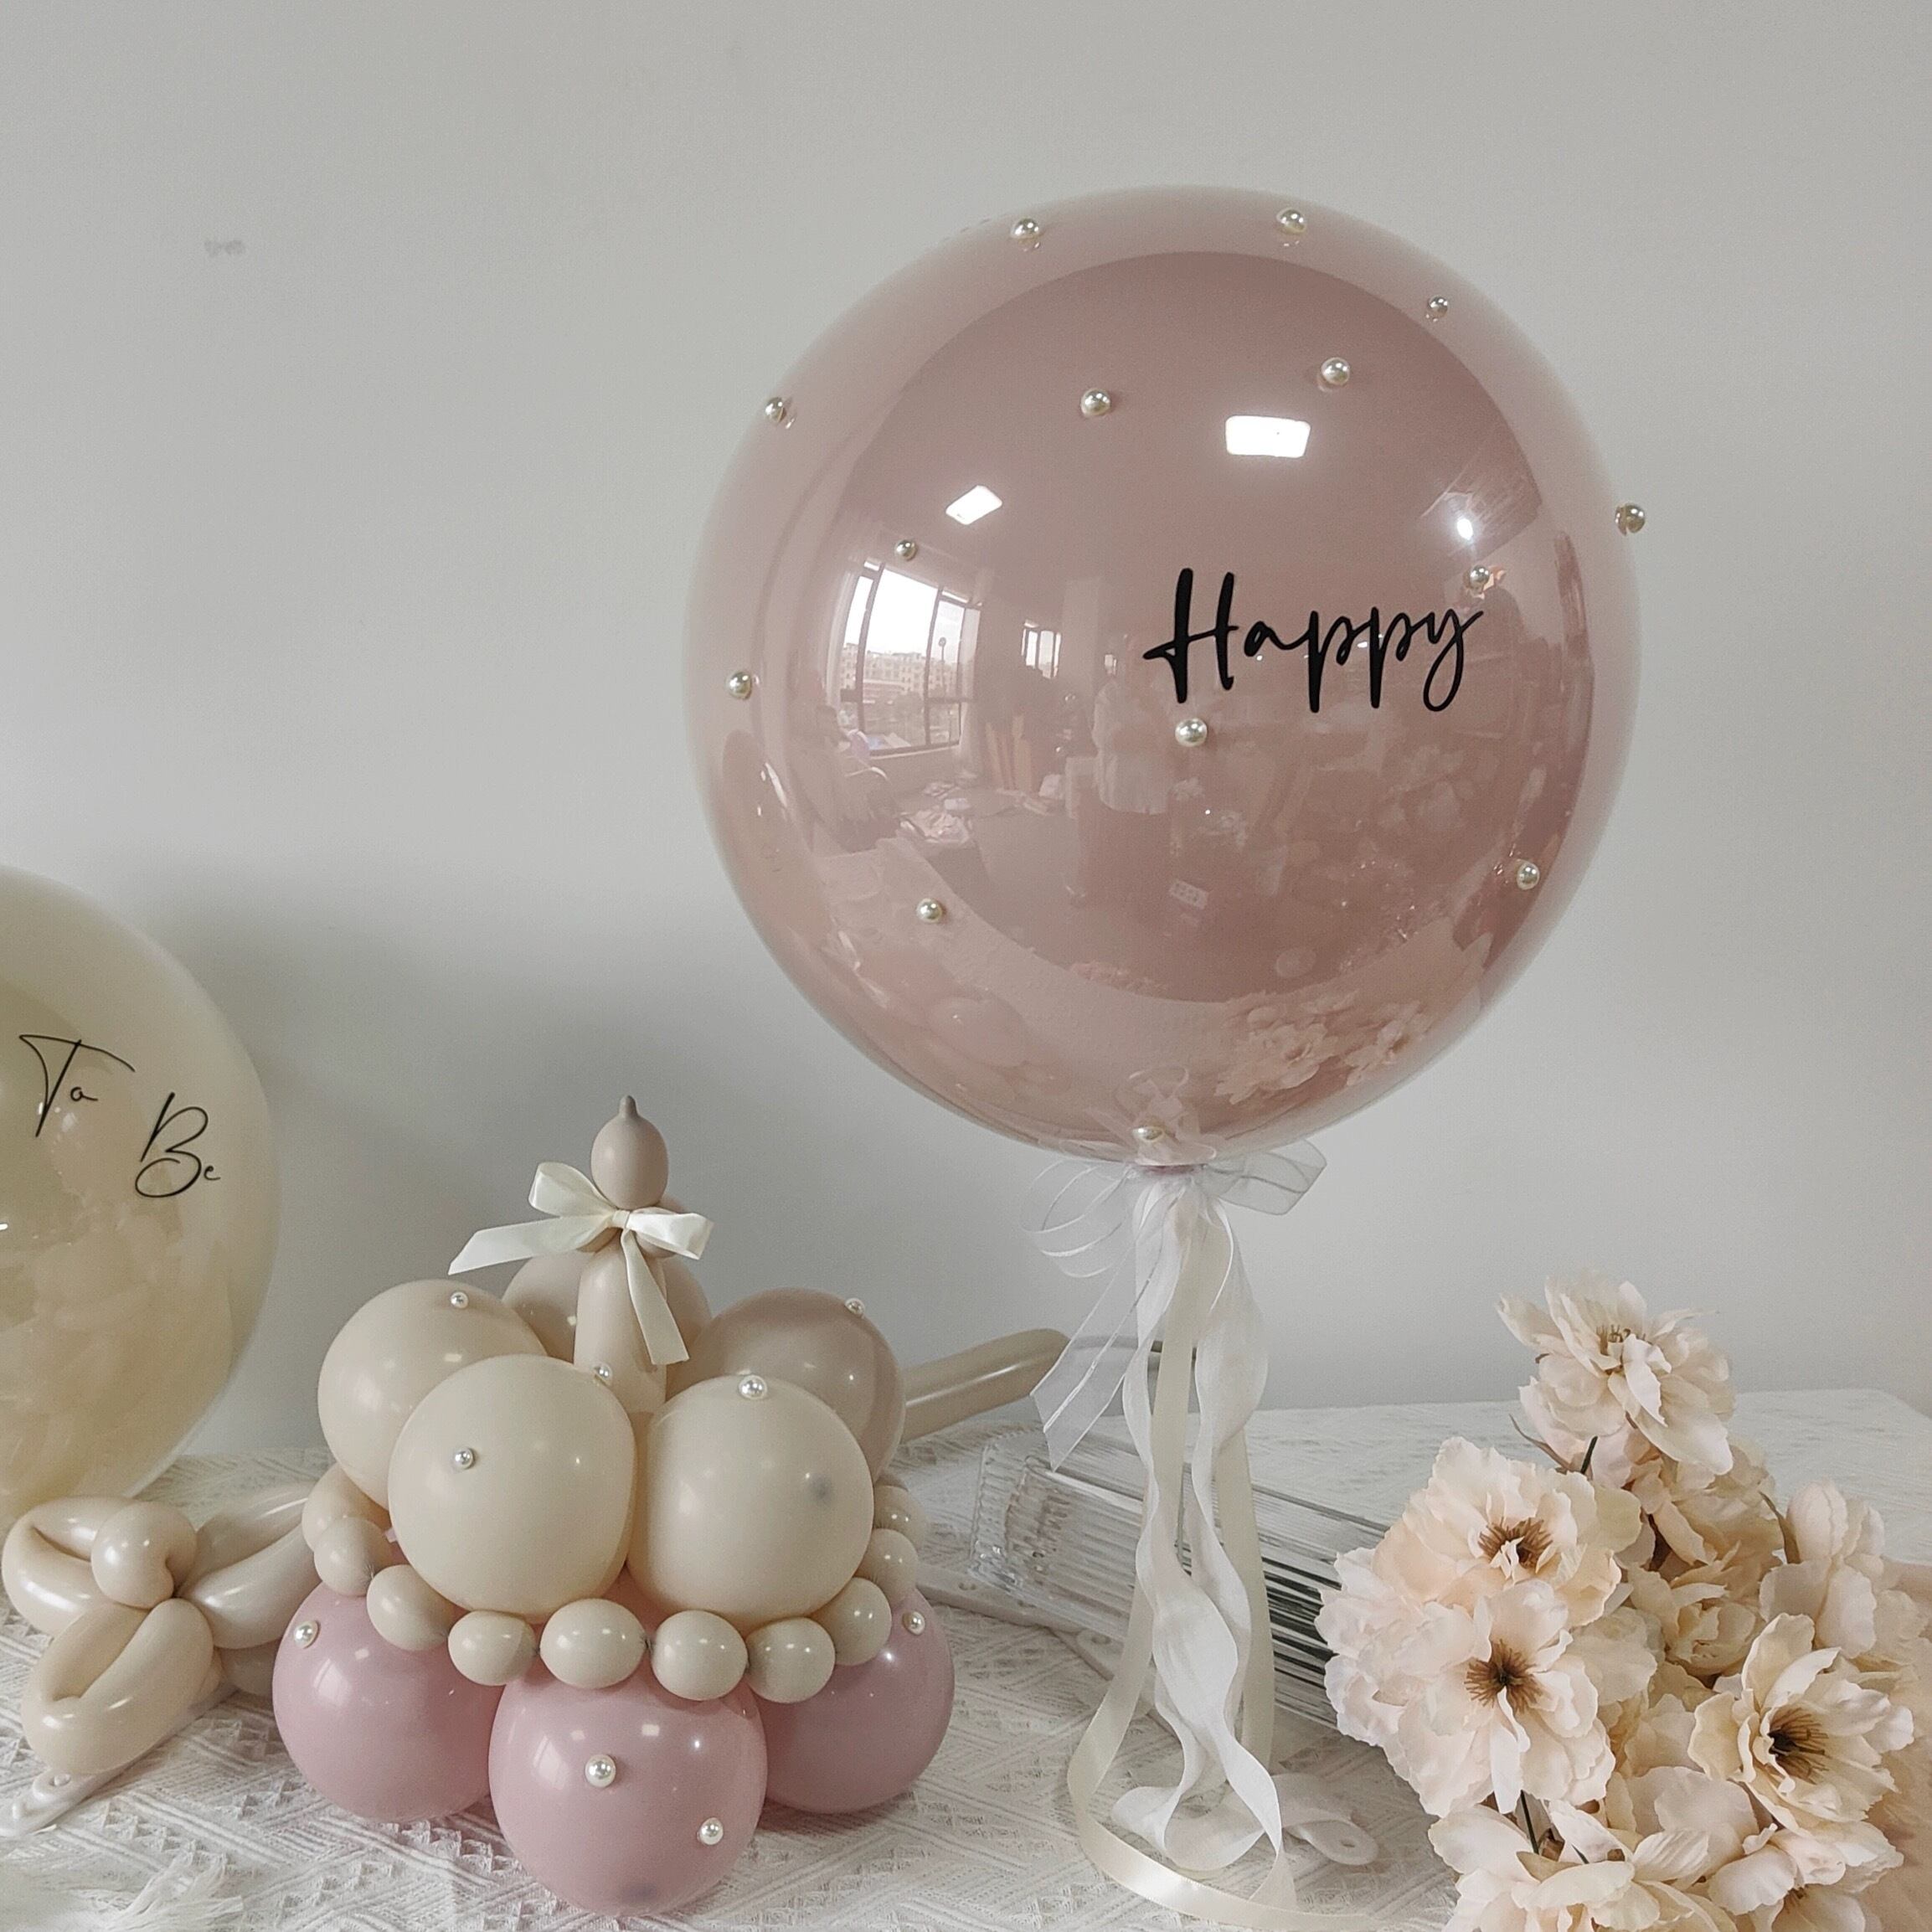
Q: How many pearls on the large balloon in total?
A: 14